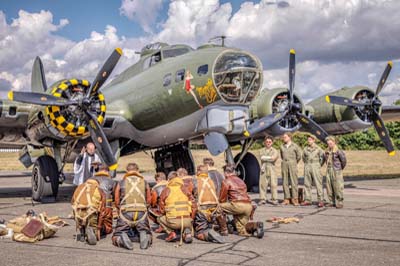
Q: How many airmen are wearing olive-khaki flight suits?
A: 4